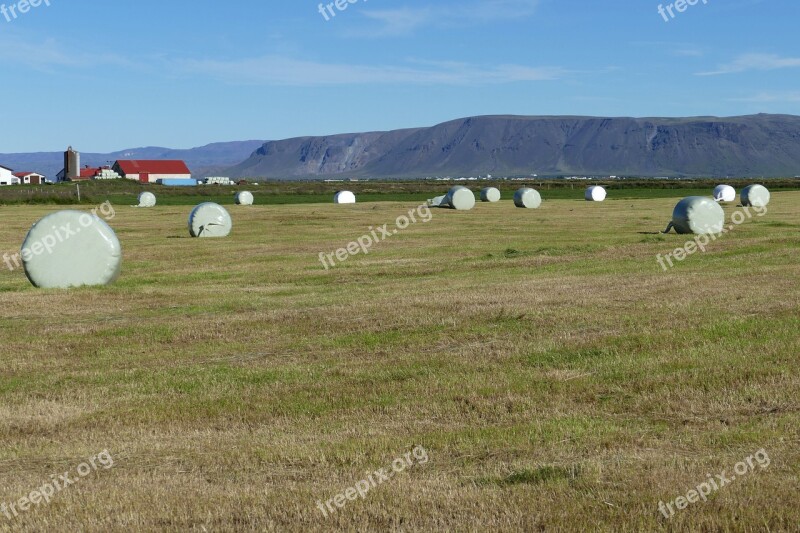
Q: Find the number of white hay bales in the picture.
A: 12